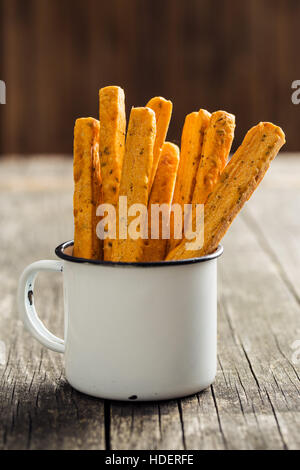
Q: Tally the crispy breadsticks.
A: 8